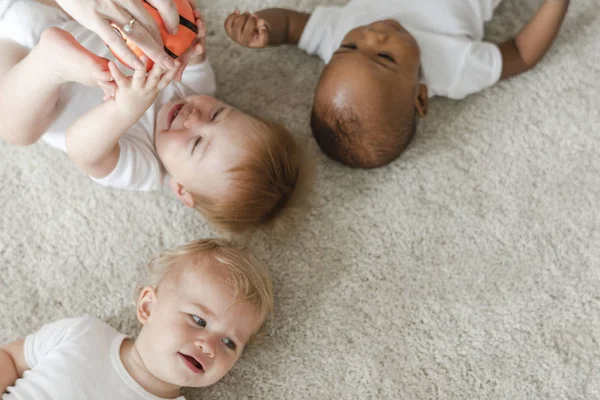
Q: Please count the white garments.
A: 3